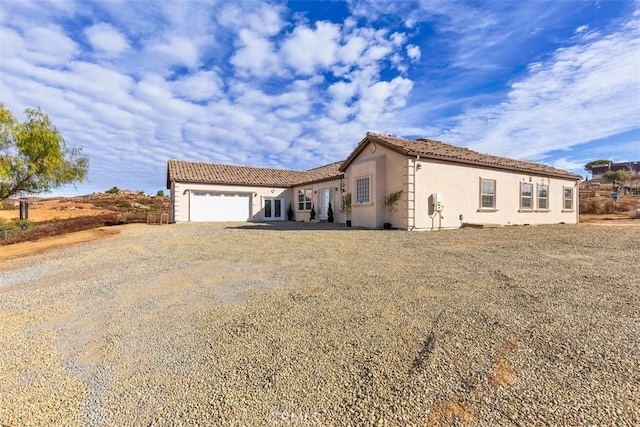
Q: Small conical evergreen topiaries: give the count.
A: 3